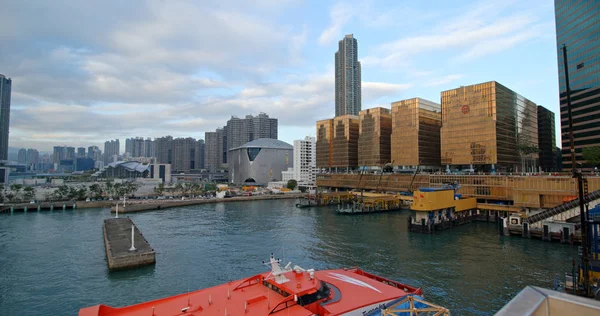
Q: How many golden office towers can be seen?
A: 5